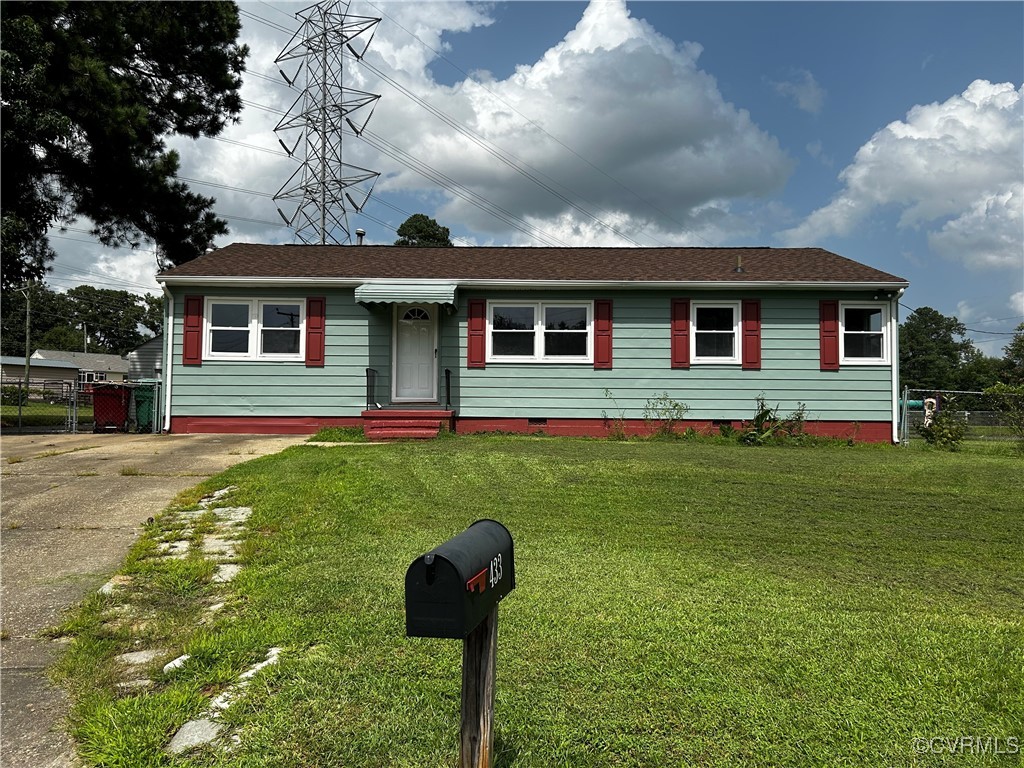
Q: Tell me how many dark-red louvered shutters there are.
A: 7